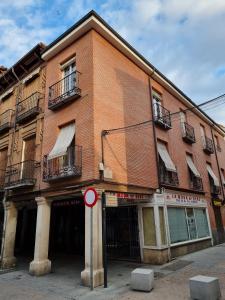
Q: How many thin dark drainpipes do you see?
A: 2